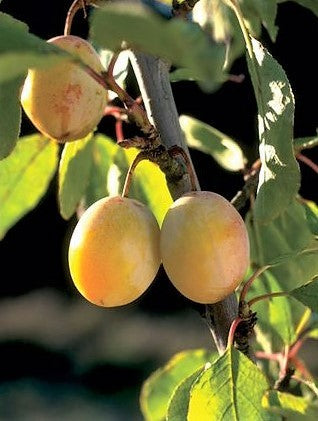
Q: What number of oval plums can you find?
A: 3